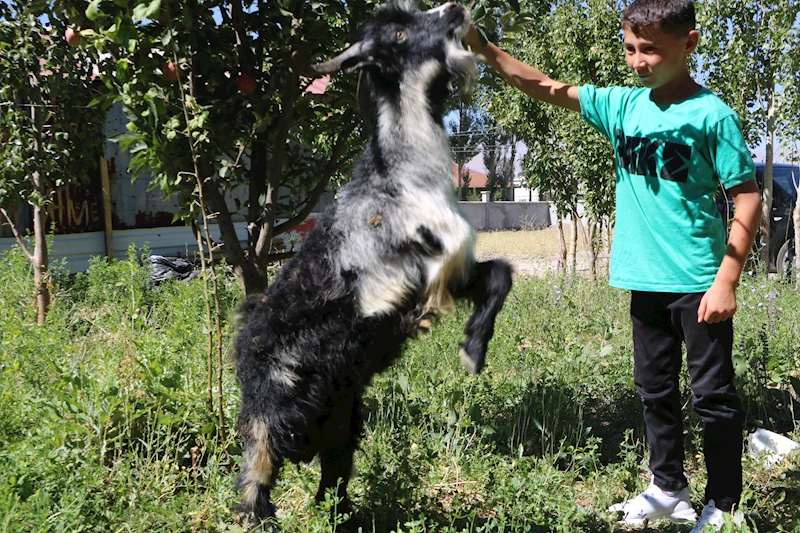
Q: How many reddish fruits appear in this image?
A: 3